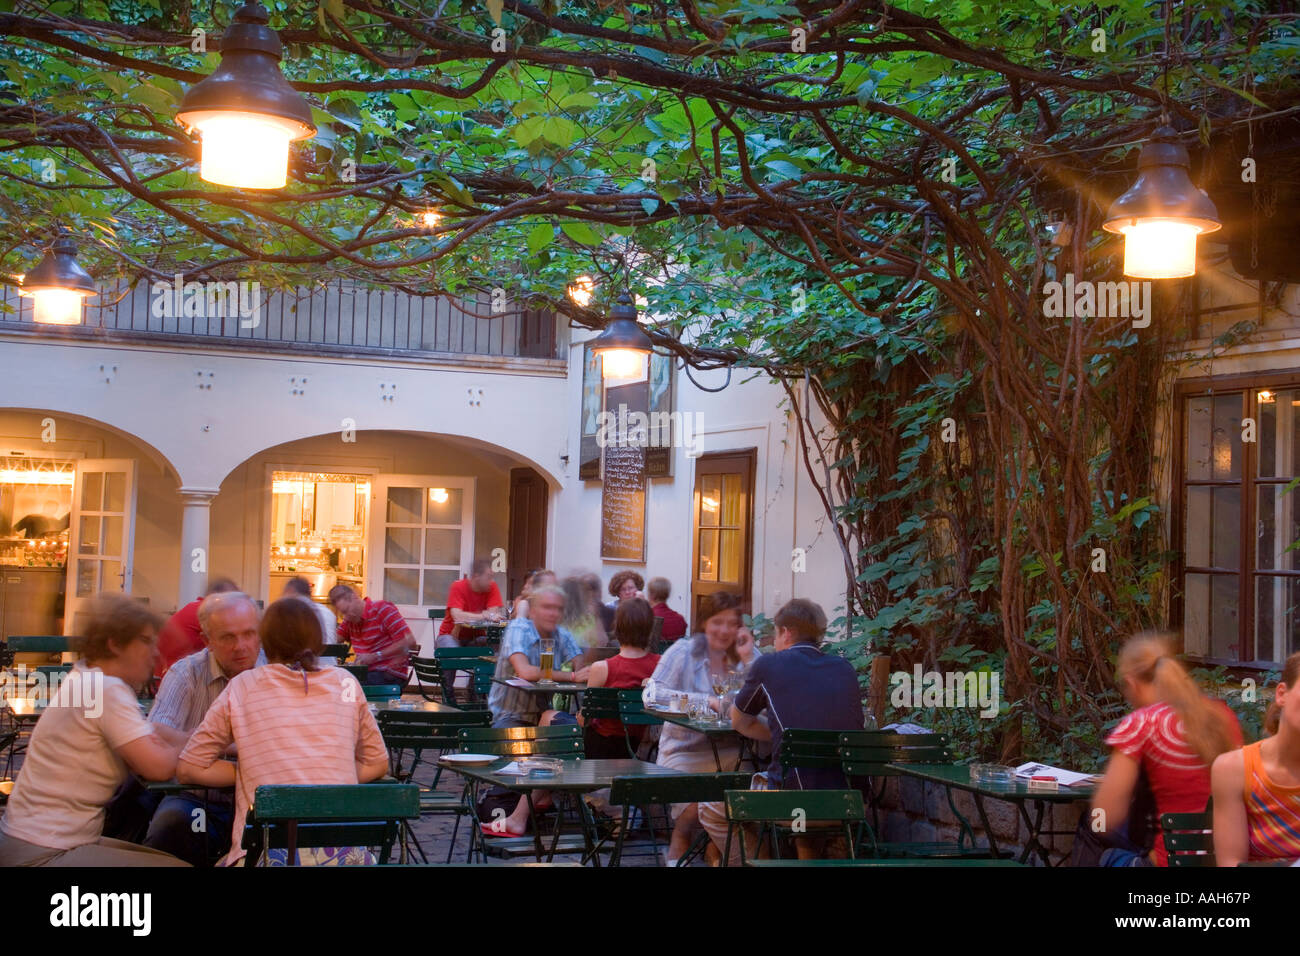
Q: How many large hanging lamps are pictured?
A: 4